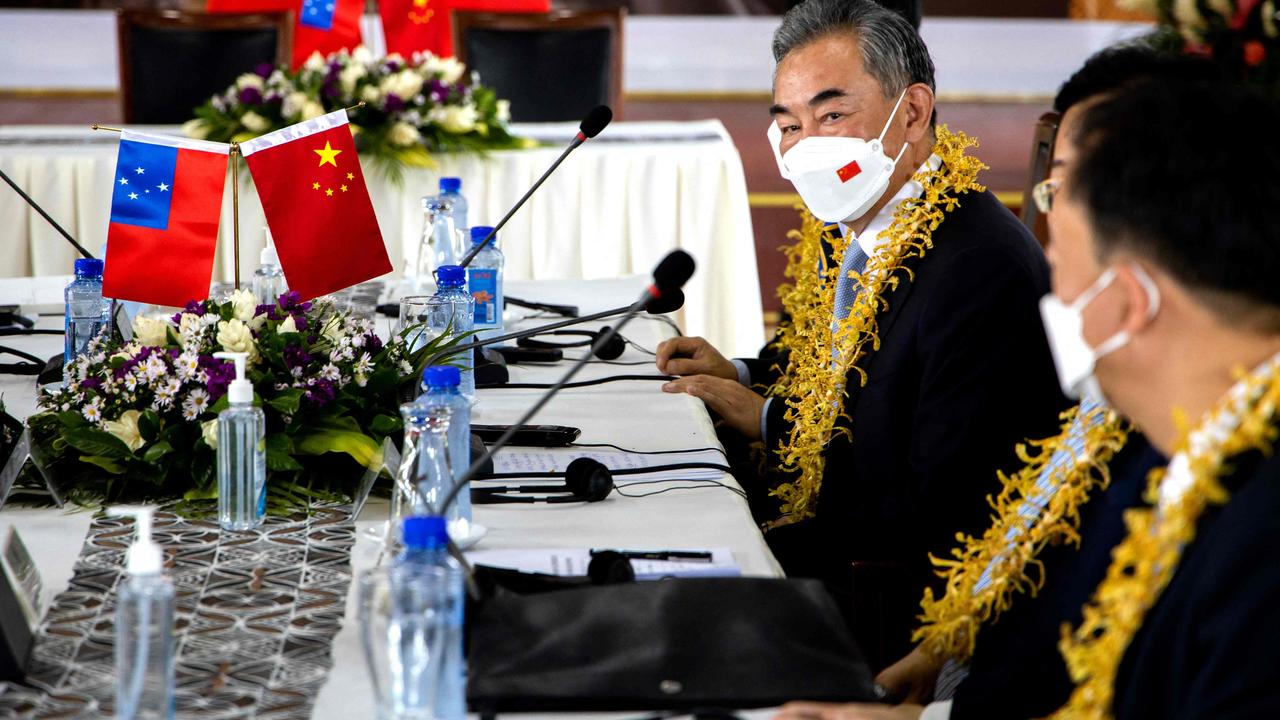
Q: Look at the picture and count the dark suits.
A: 3